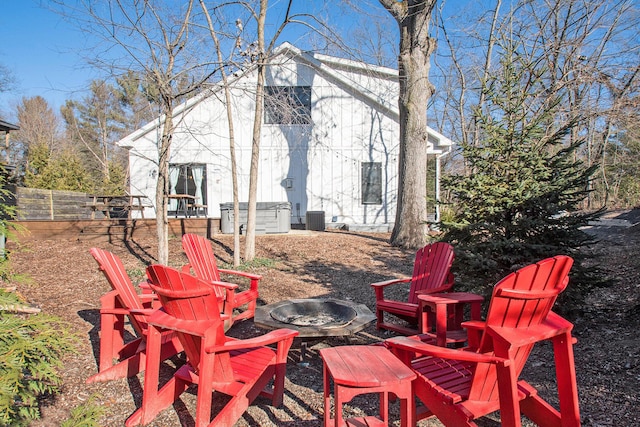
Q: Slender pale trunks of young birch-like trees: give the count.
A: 3